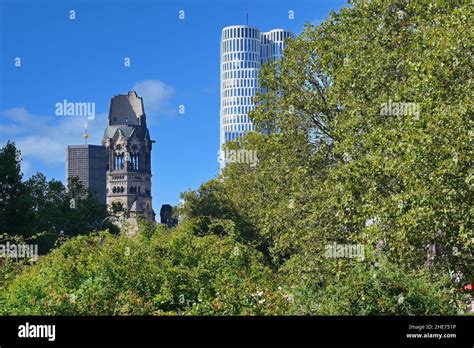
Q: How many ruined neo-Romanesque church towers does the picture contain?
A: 1